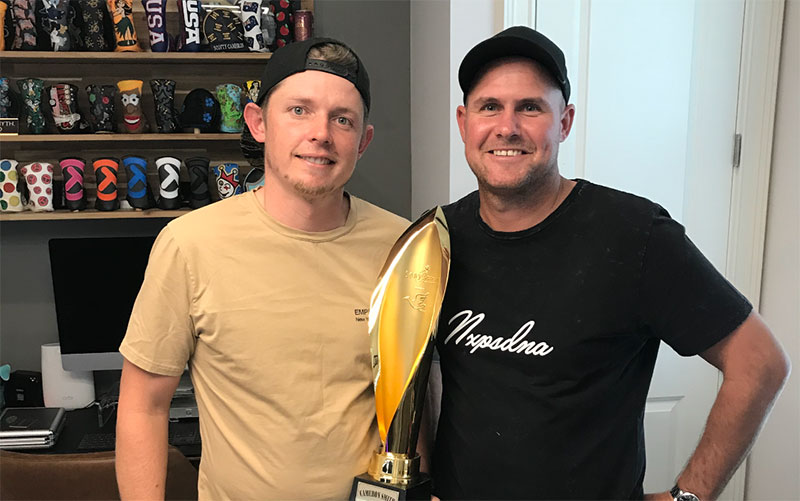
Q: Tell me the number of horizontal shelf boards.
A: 3